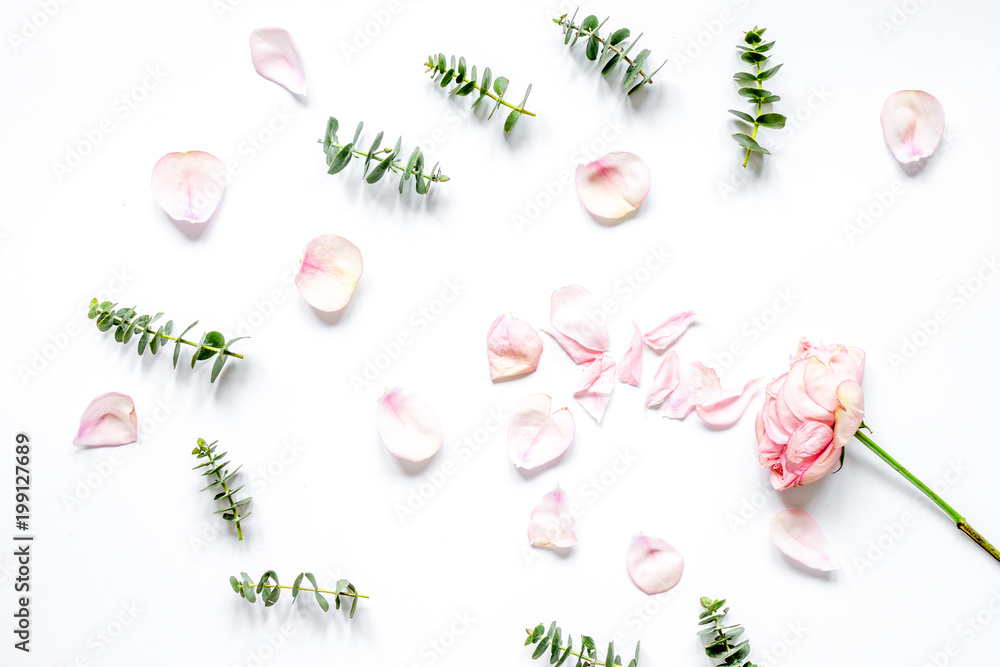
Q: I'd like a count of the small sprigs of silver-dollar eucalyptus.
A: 9